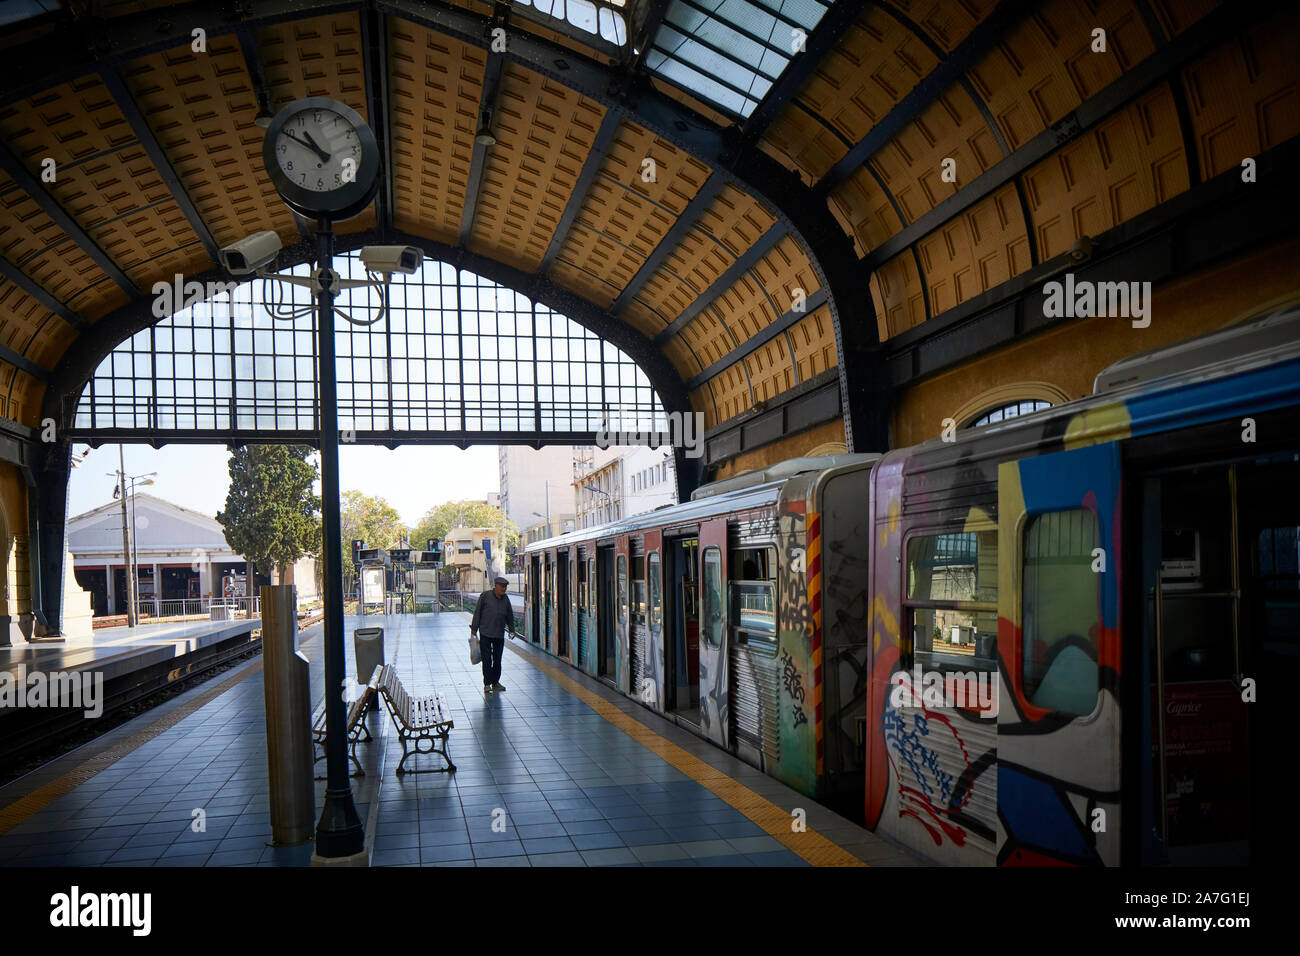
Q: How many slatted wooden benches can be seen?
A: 2